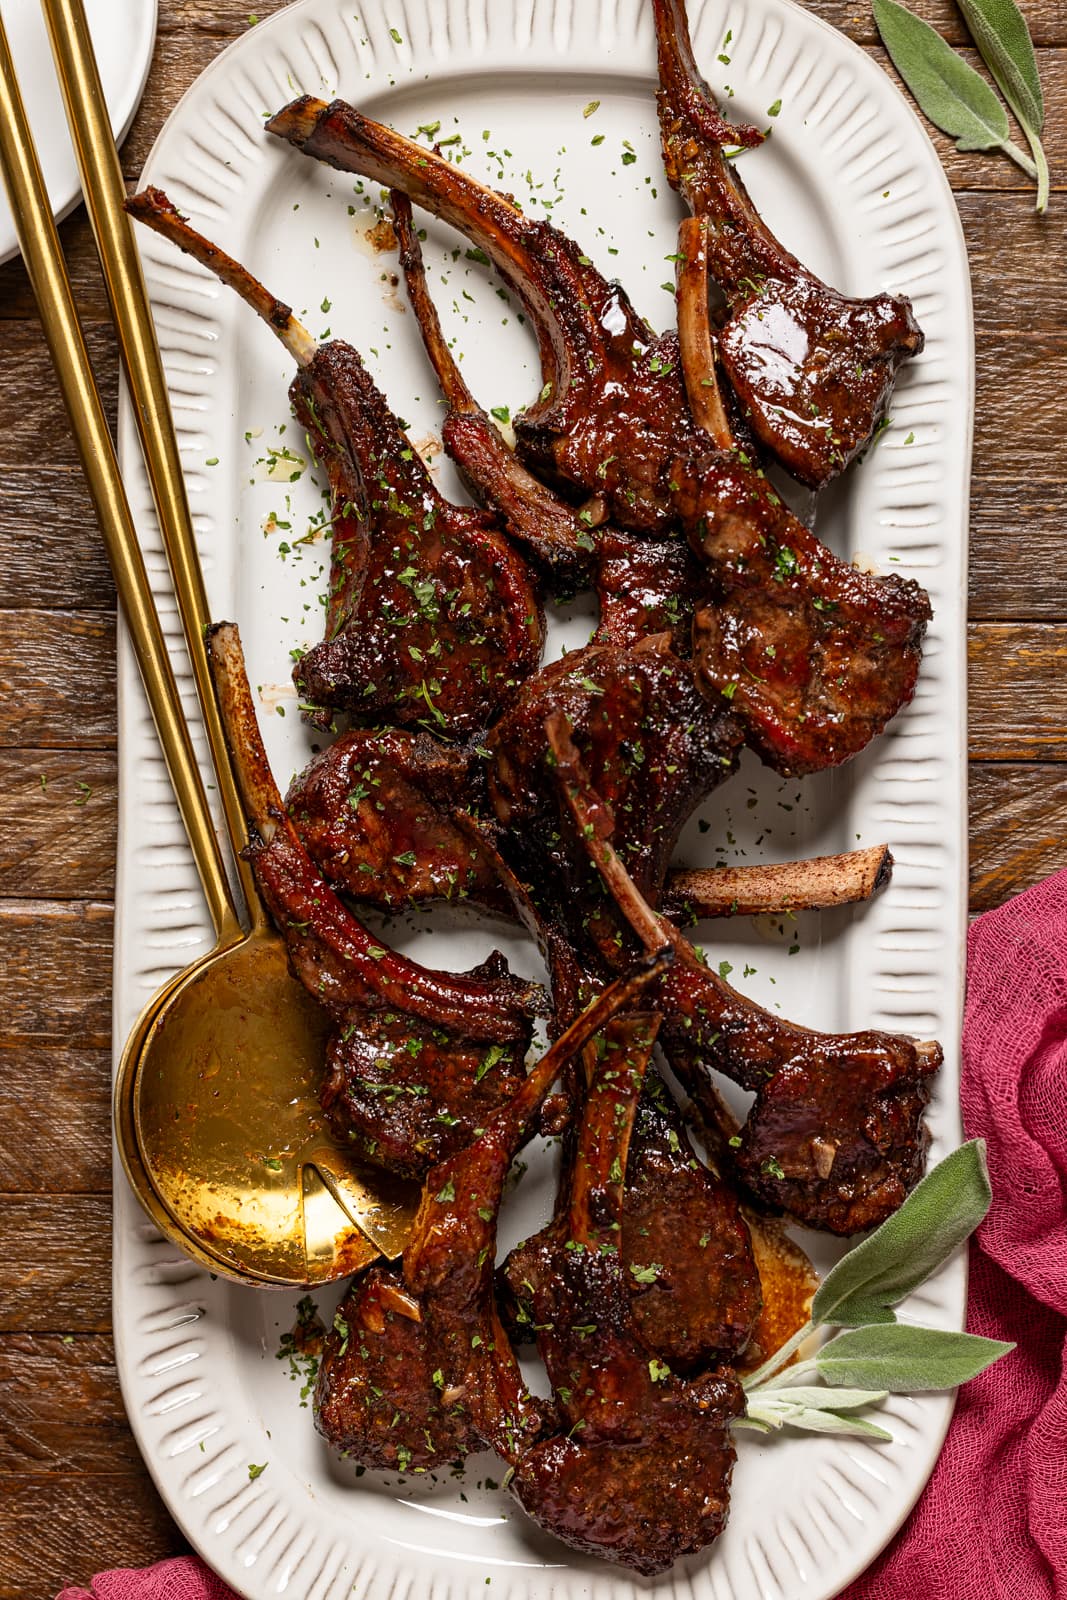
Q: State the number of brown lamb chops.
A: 12